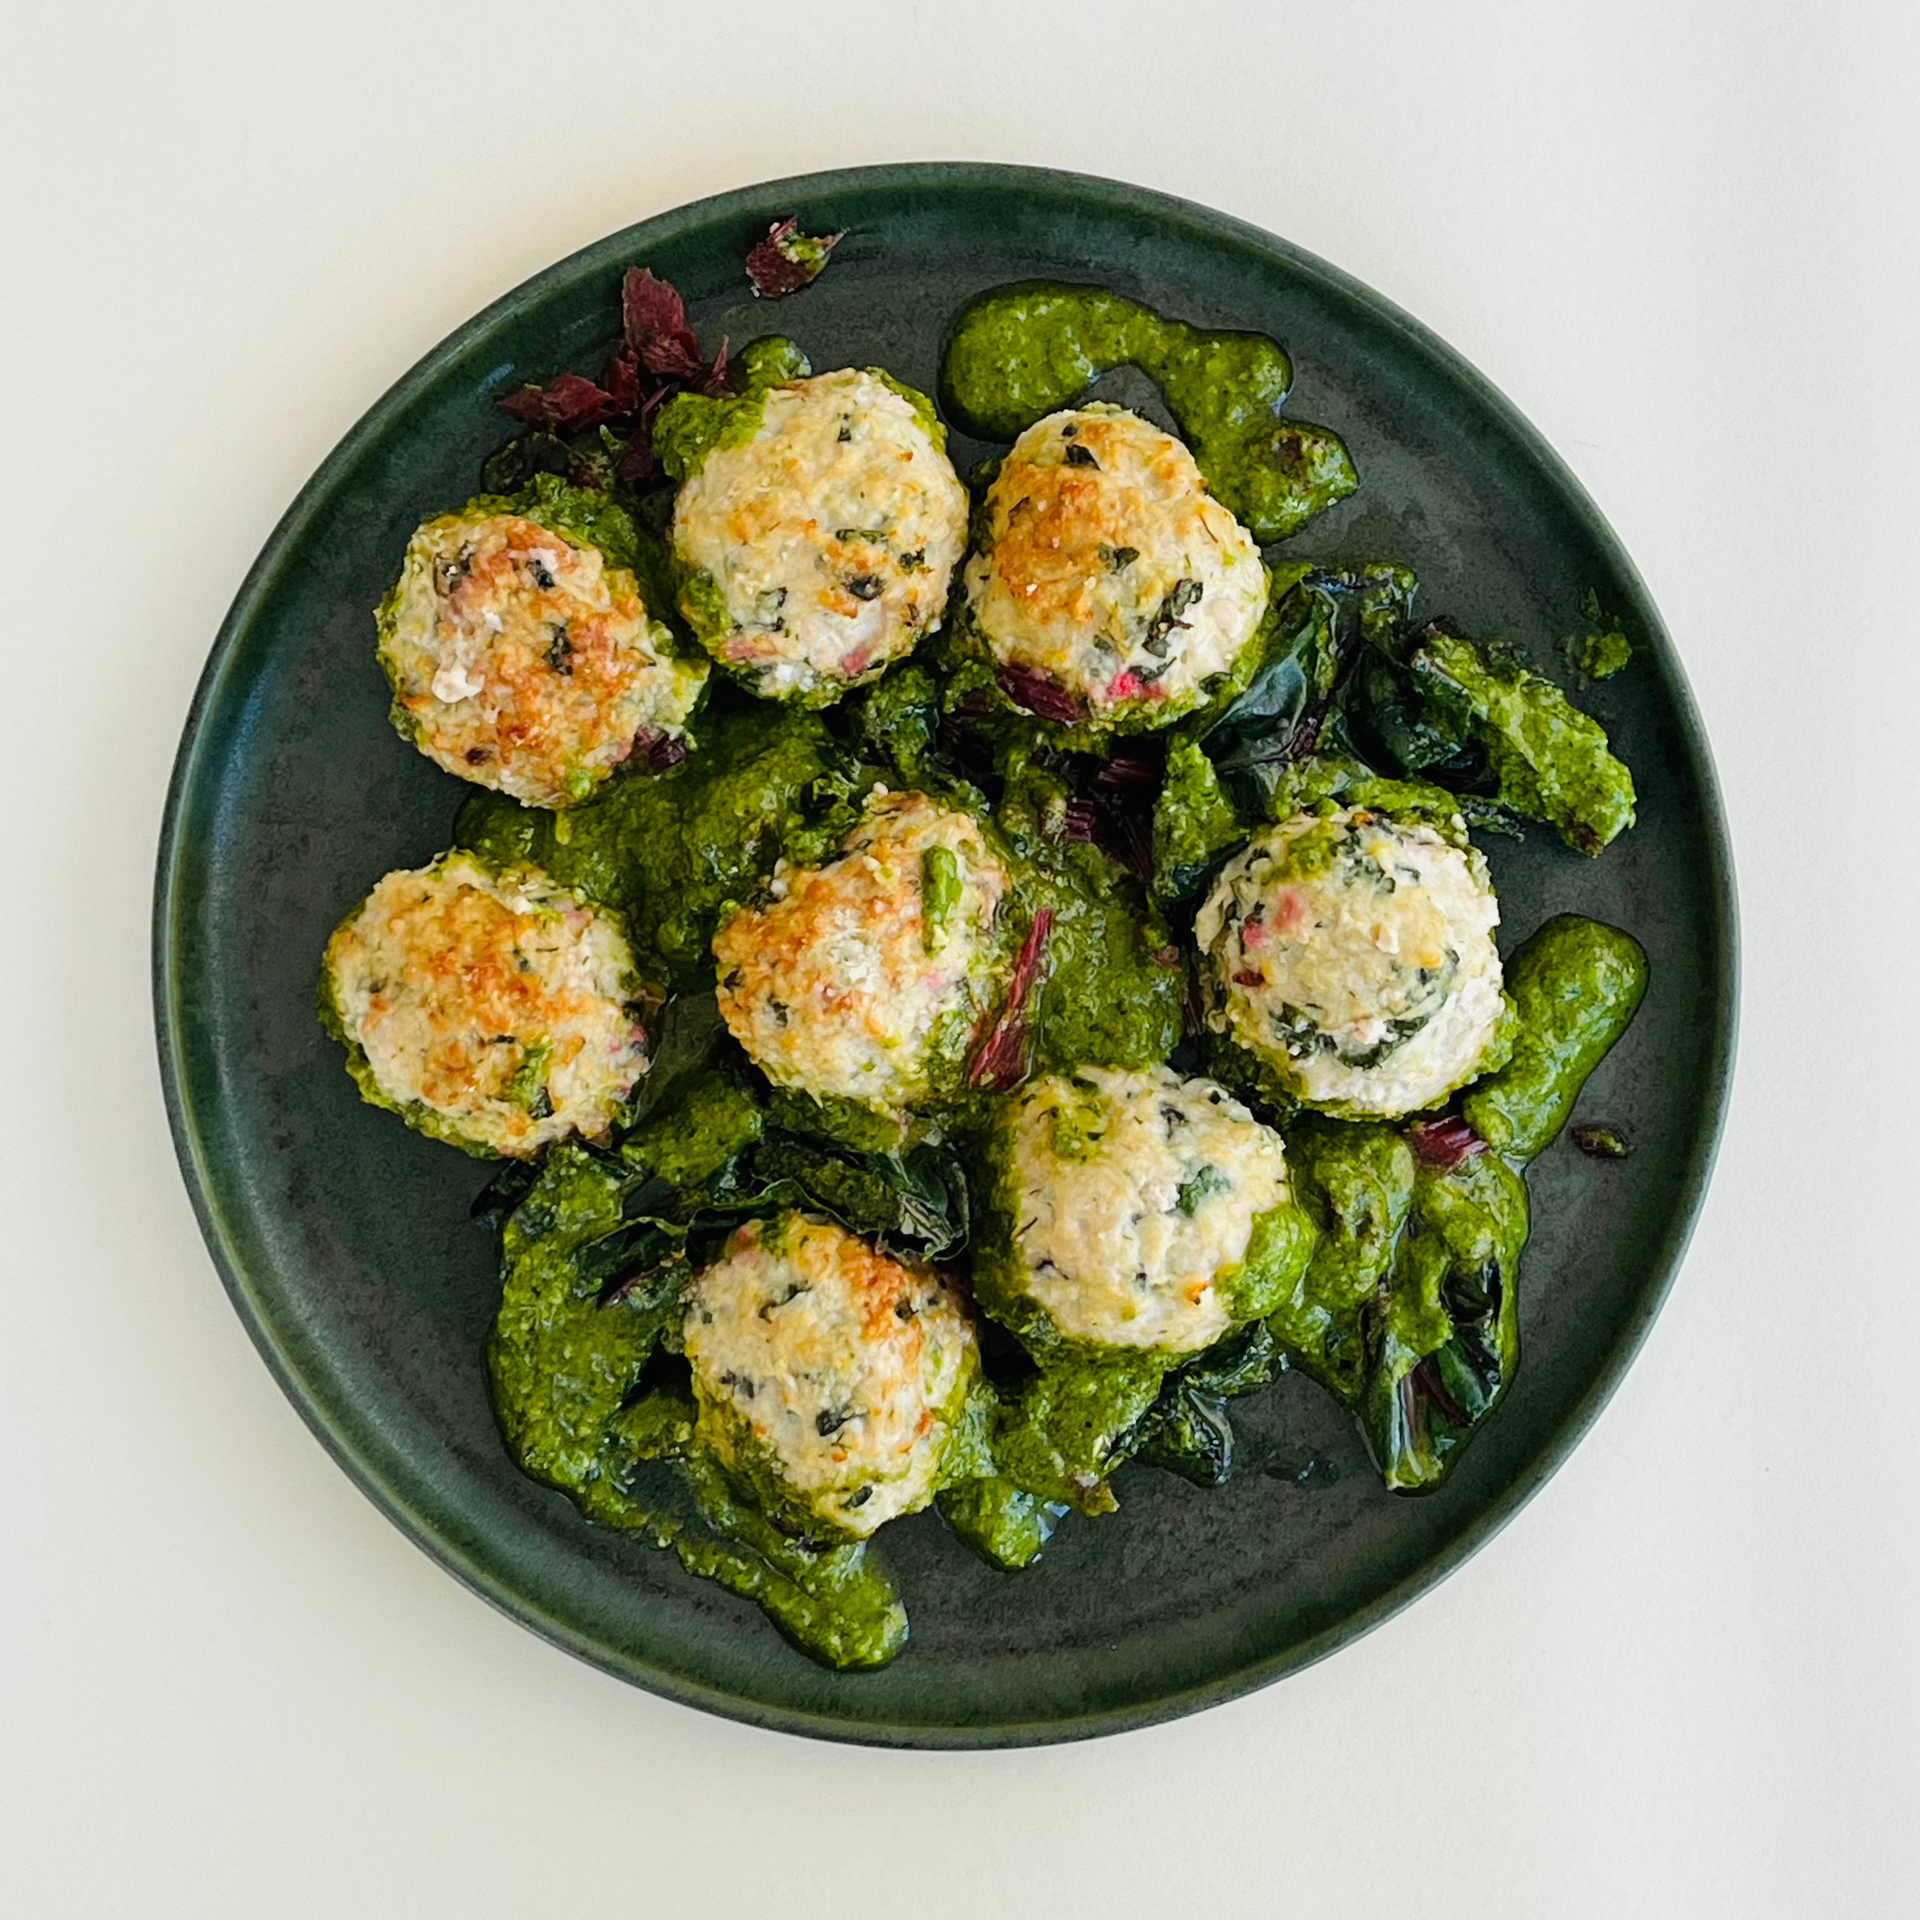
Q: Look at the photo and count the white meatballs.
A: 8